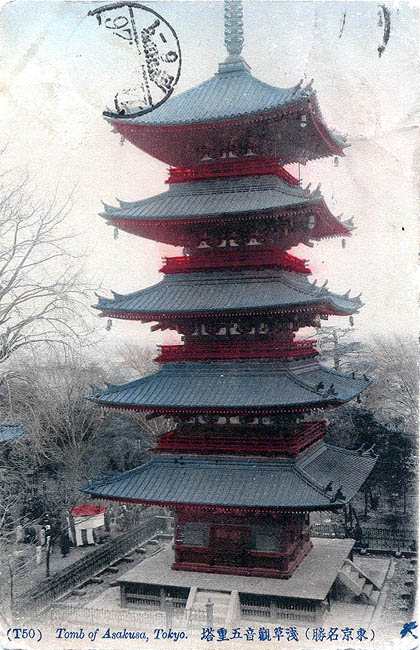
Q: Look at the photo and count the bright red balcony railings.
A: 4